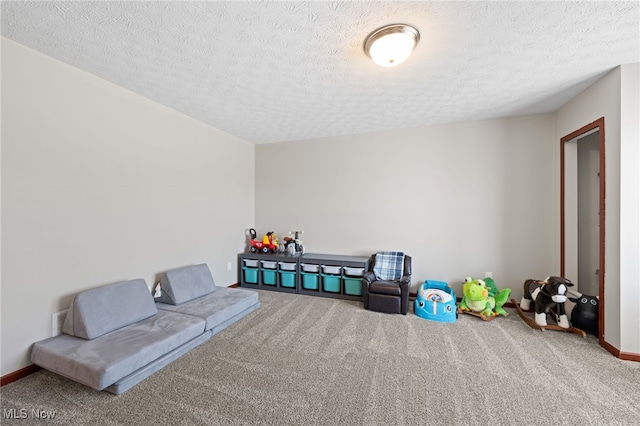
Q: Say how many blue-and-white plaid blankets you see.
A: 1